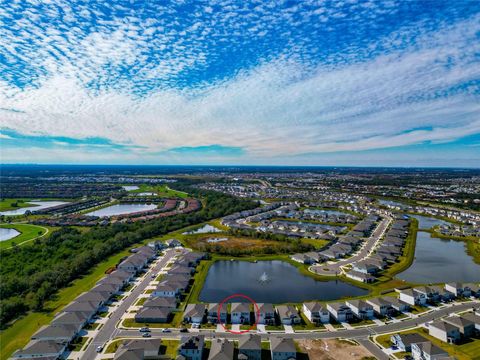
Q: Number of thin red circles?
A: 1